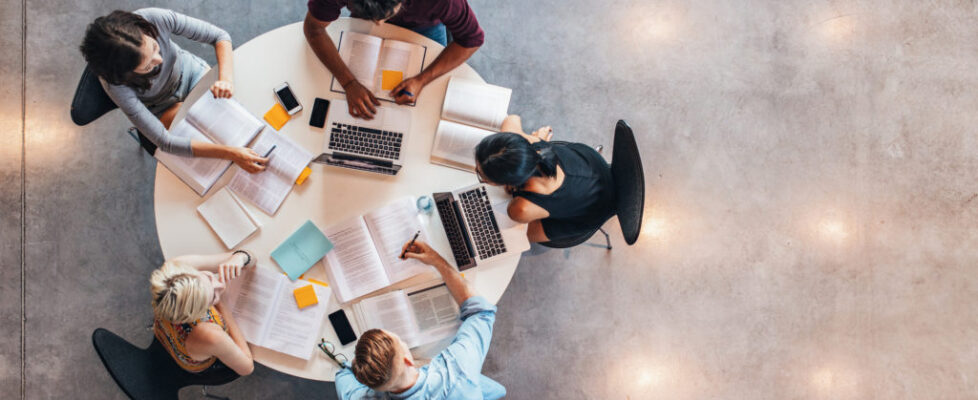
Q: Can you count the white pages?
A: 14